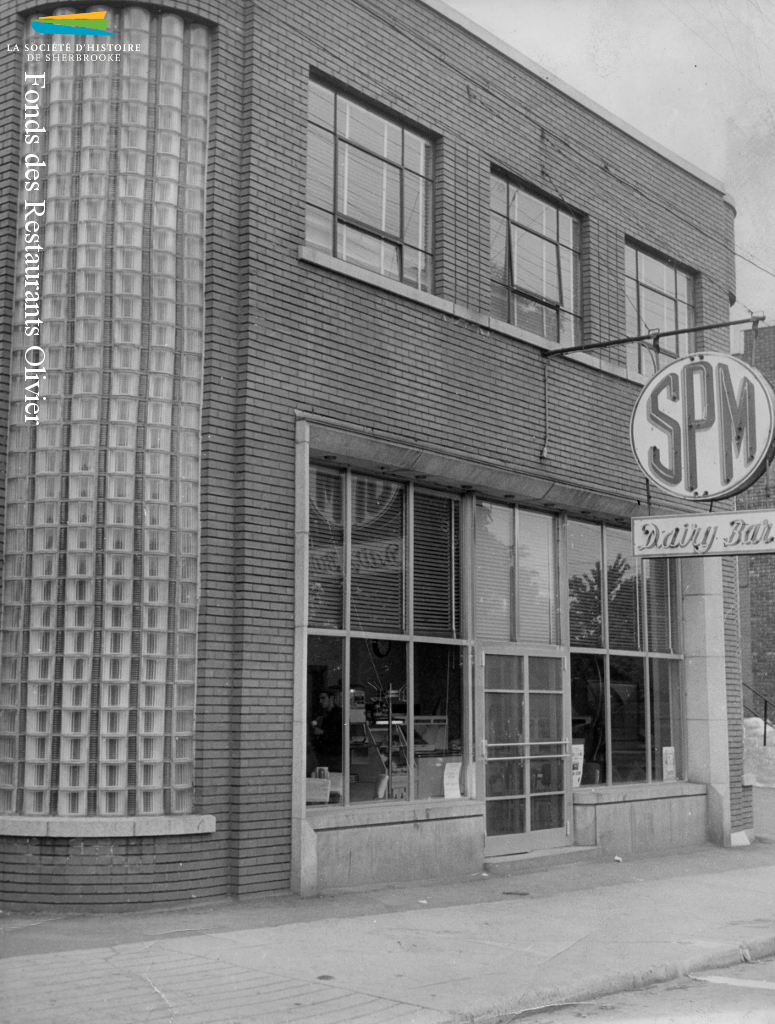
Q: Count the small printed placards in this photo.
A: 3